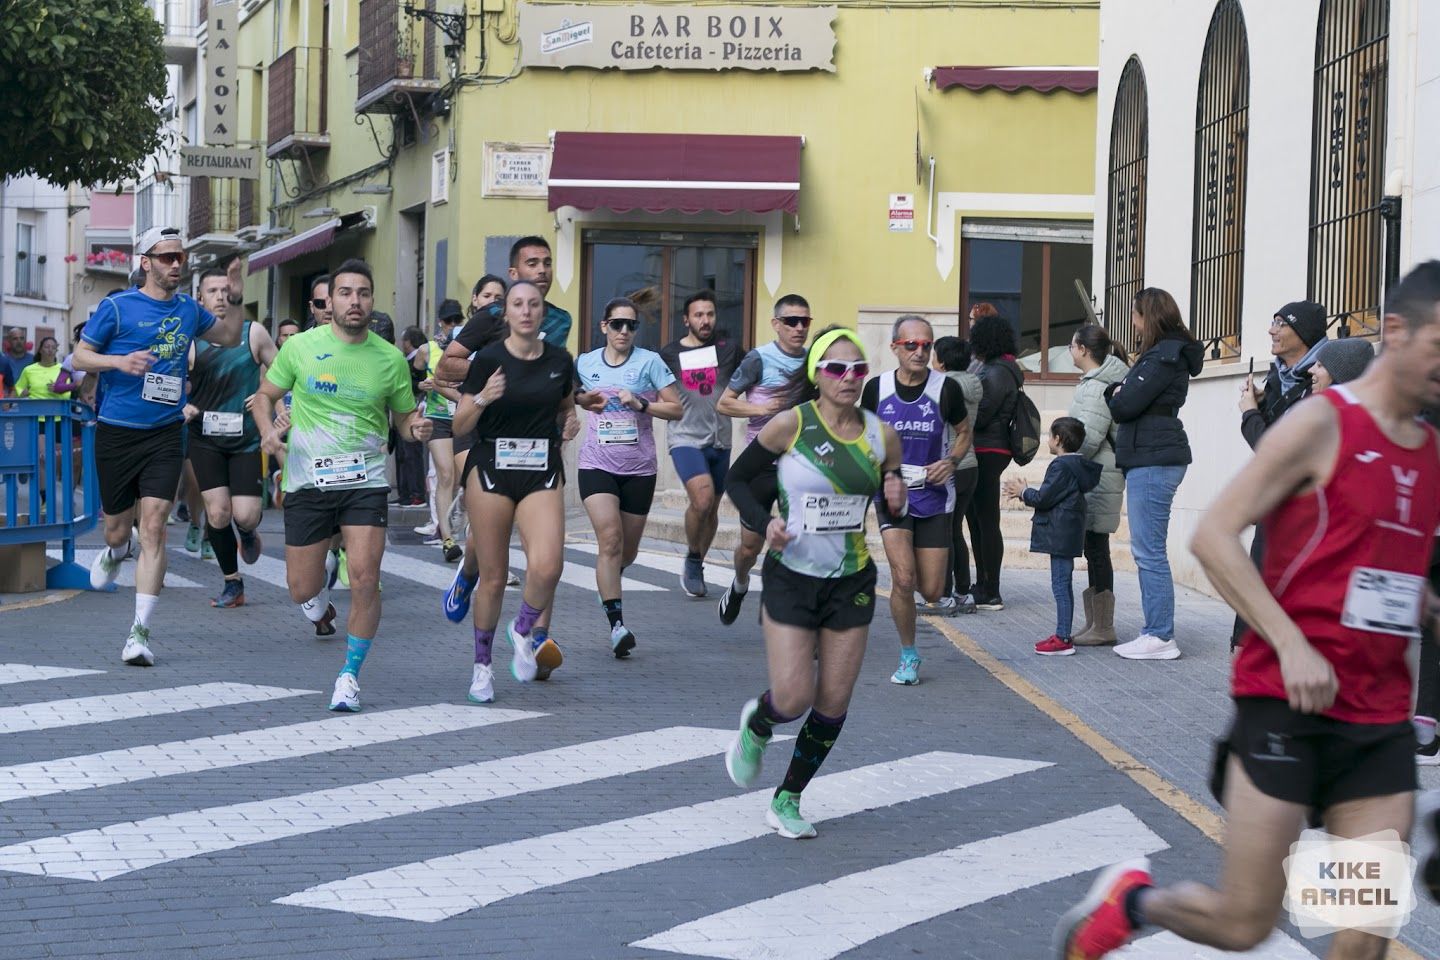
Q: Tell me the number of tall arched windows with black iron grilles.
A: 3